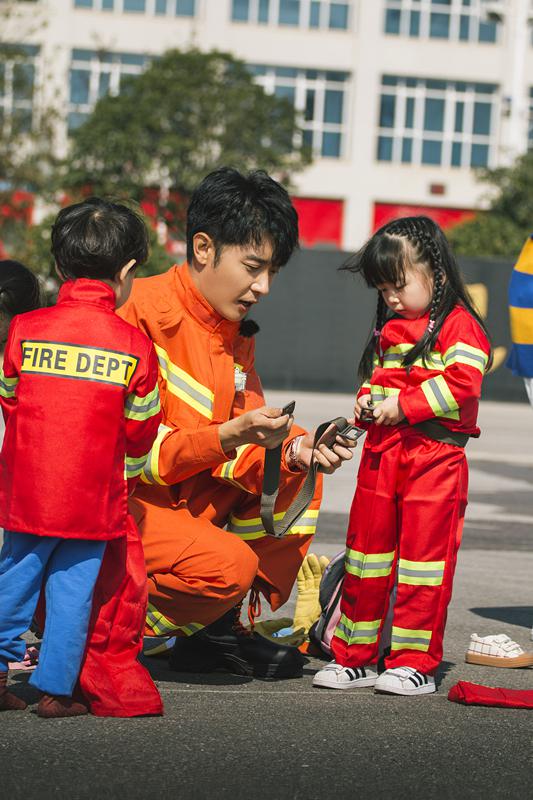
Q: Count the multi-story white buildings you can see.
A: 1